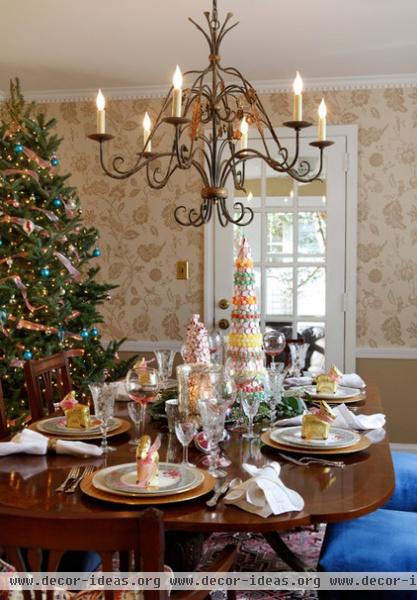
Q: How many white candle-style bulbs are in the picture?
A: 6